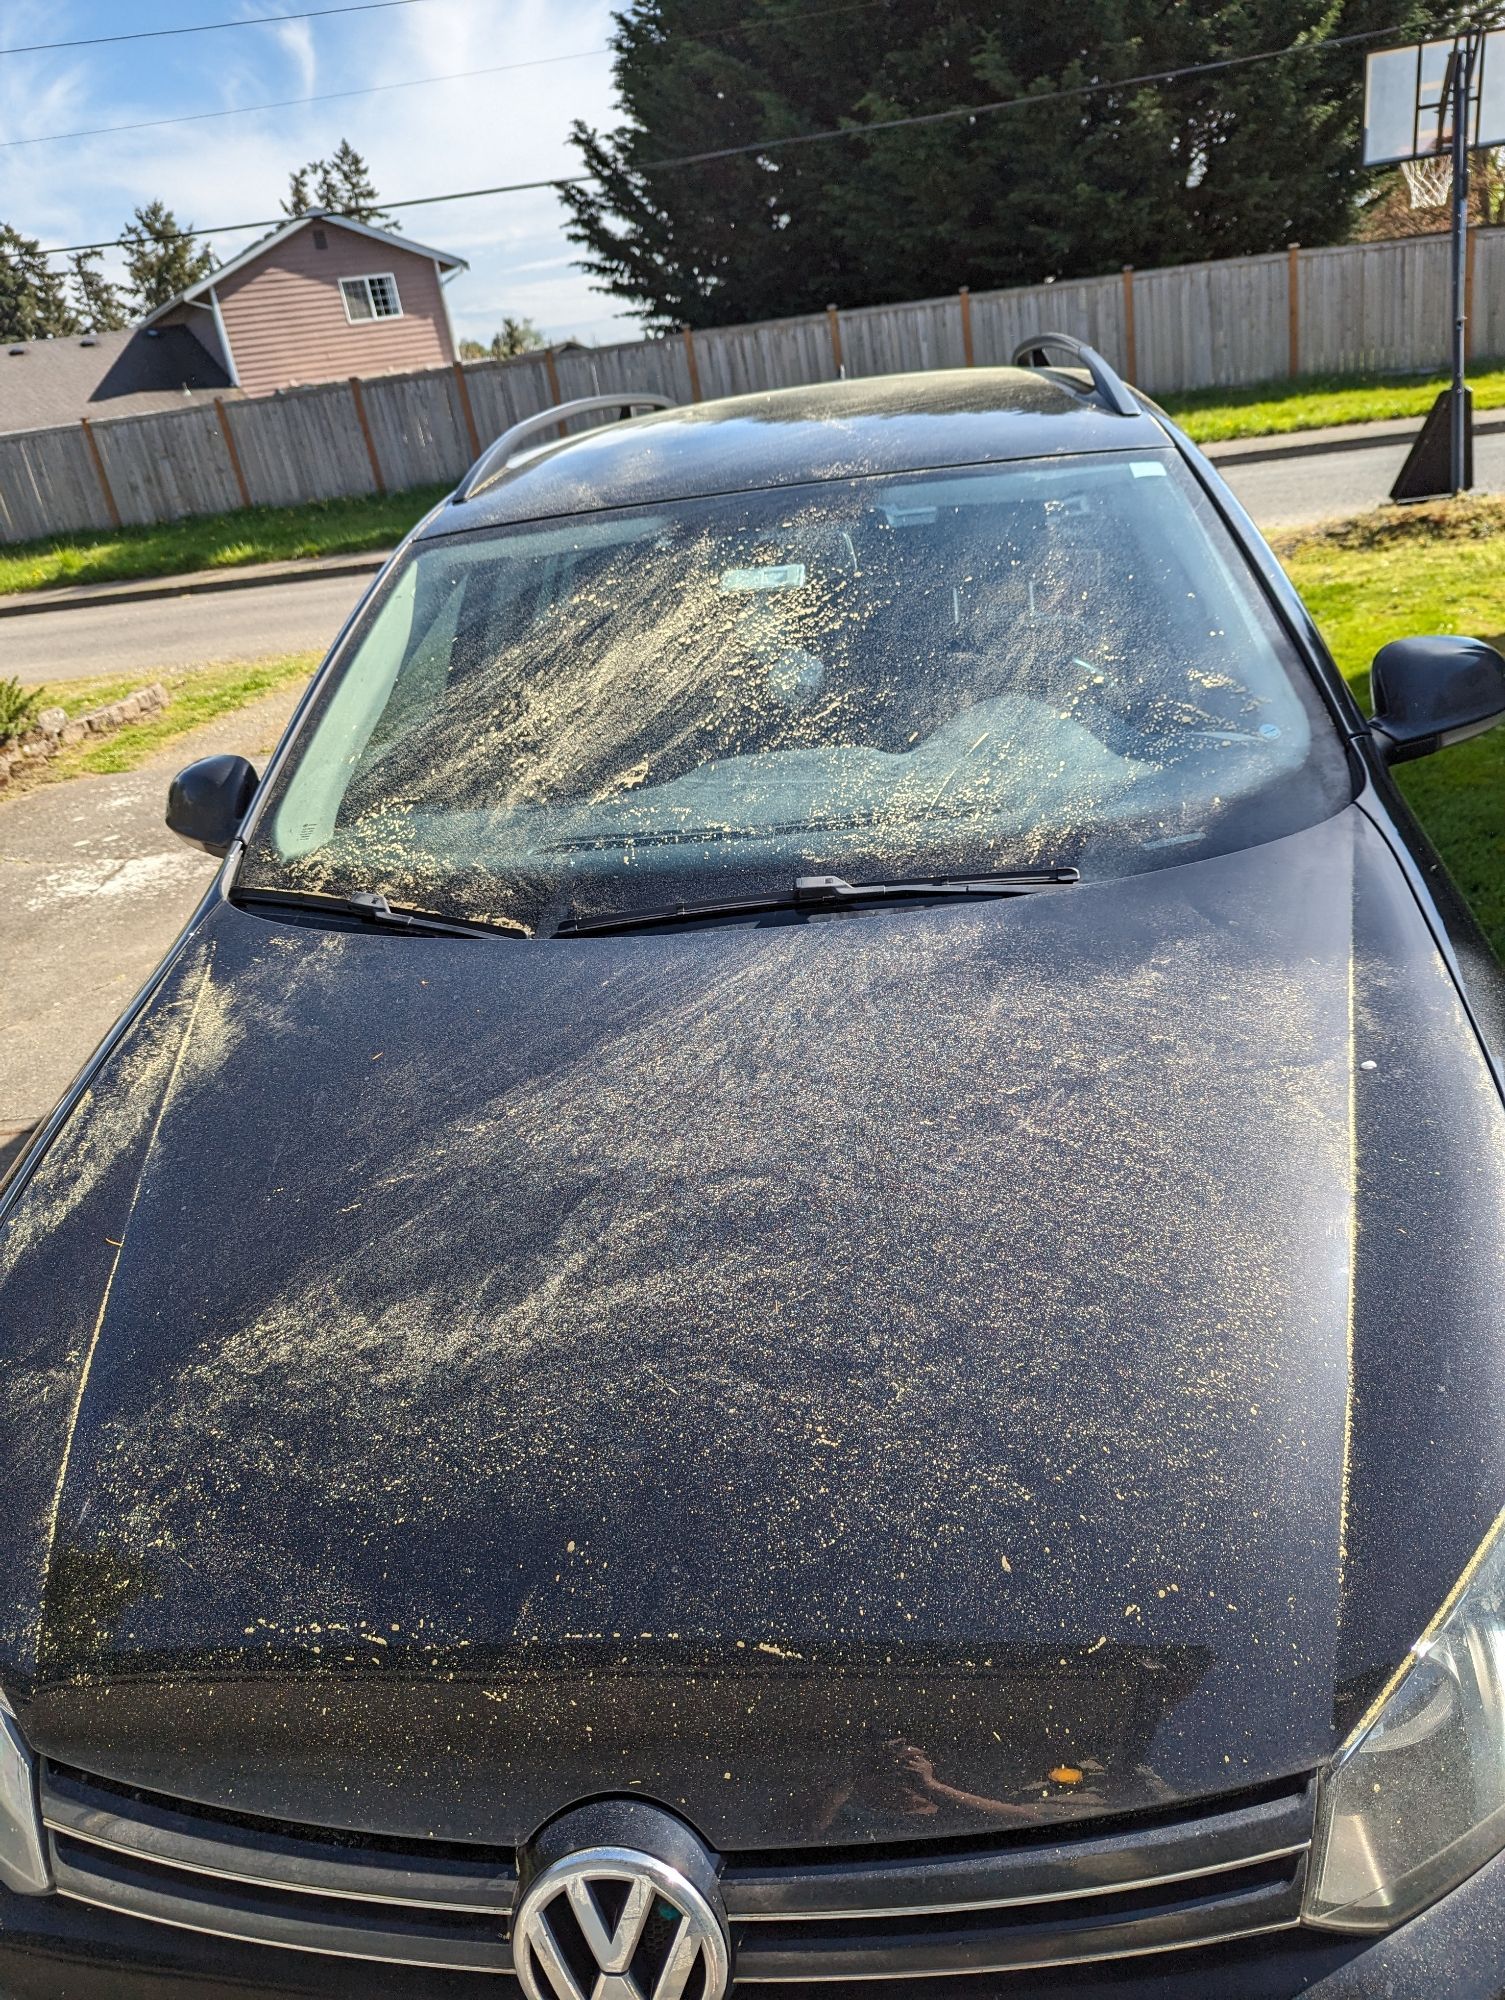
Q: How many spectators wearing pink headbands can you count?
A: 0